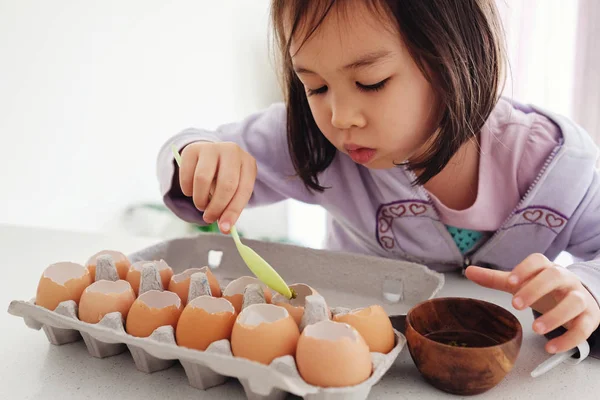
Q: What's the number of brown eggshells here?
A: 12